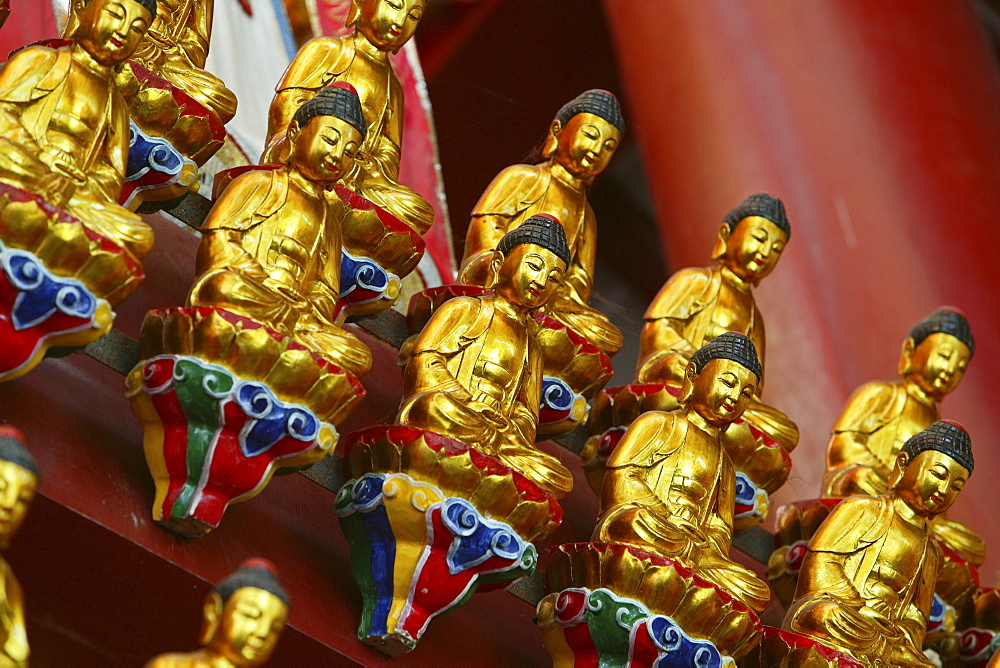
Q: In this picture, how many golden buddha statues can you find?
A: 12